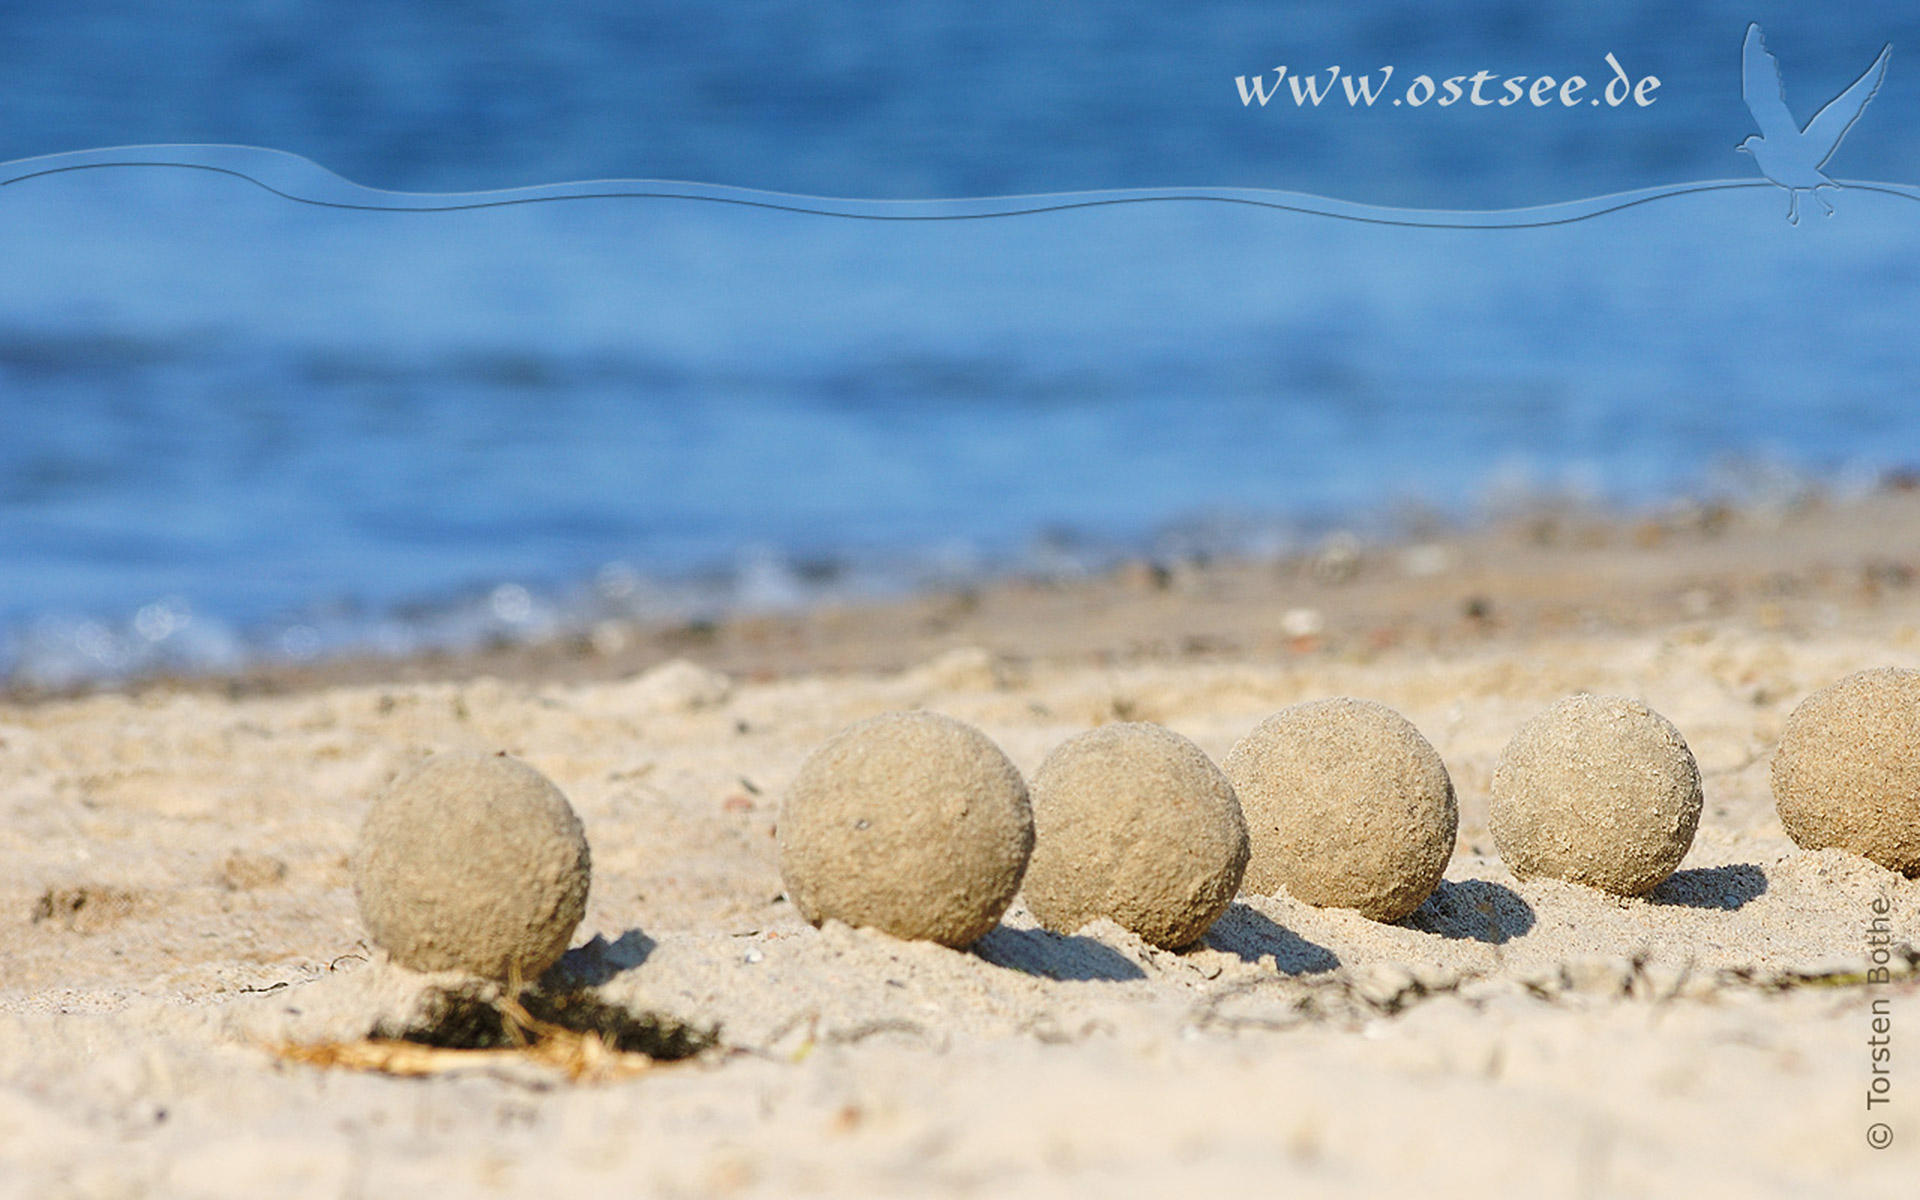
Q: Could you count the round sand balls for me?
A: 6